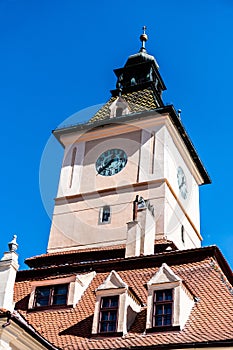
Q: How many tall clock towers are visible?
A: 1